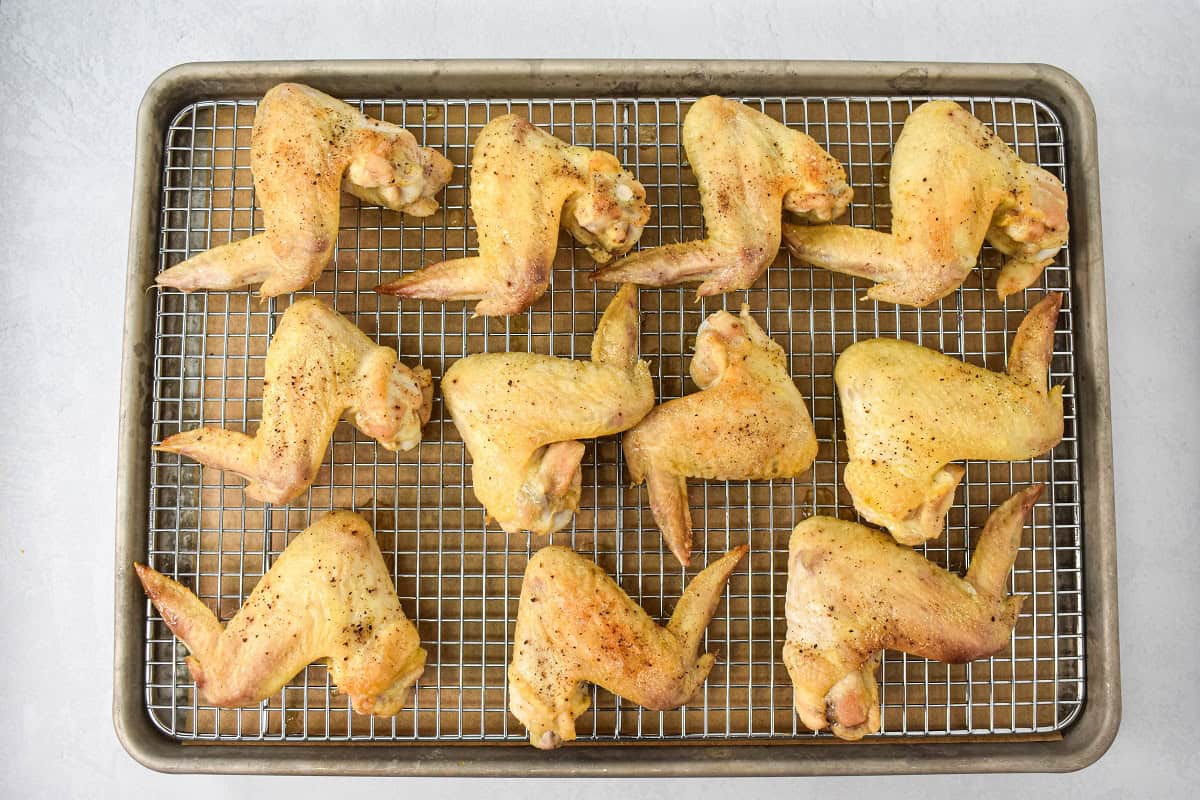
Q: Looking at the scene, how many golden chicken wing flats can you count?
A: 11